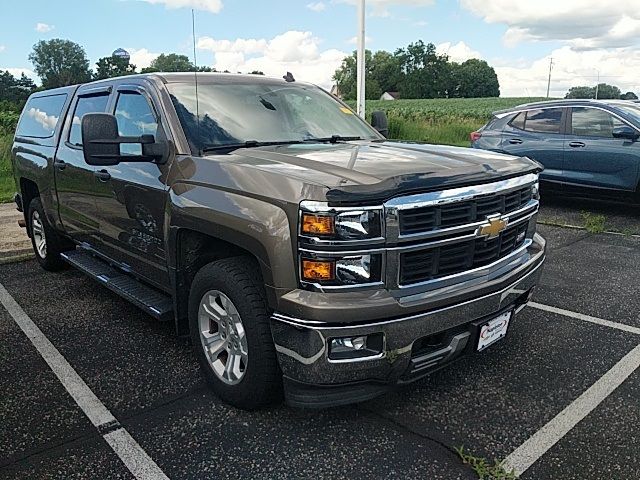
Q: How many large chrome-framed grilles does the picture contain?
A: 1